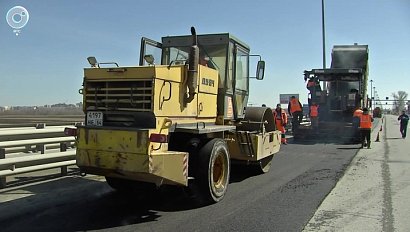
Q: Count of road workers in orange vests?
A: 6